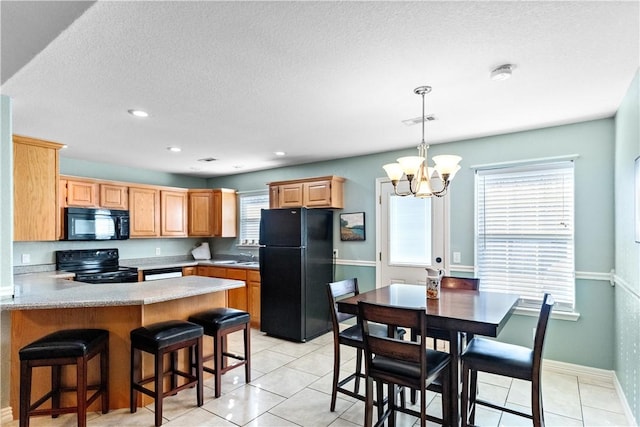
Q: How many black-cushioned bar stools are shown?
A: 3